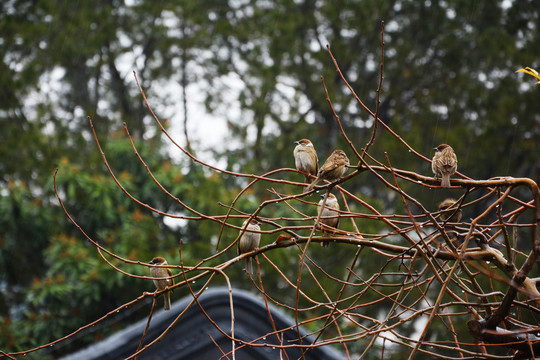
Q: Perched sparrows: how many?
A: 7